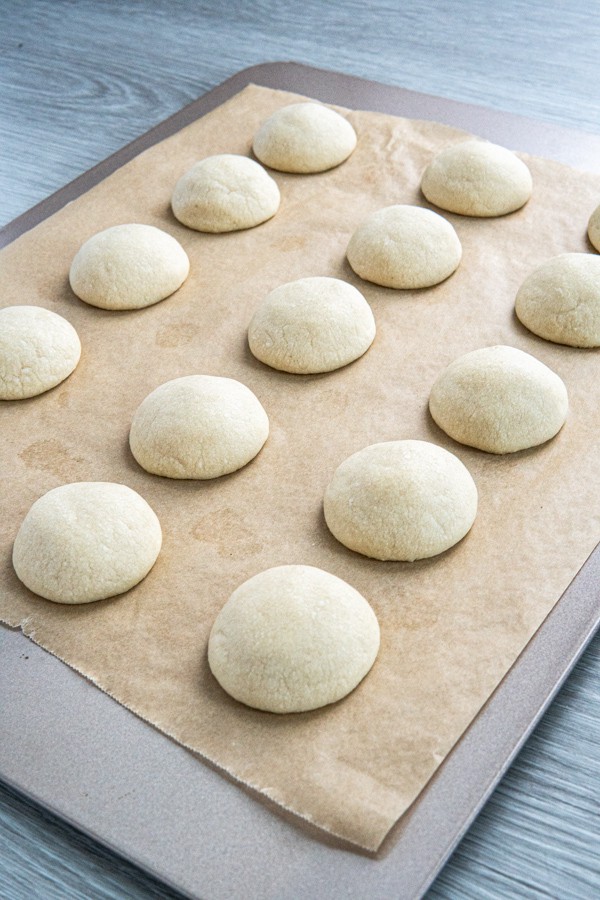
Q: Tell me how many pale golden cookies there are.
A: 14